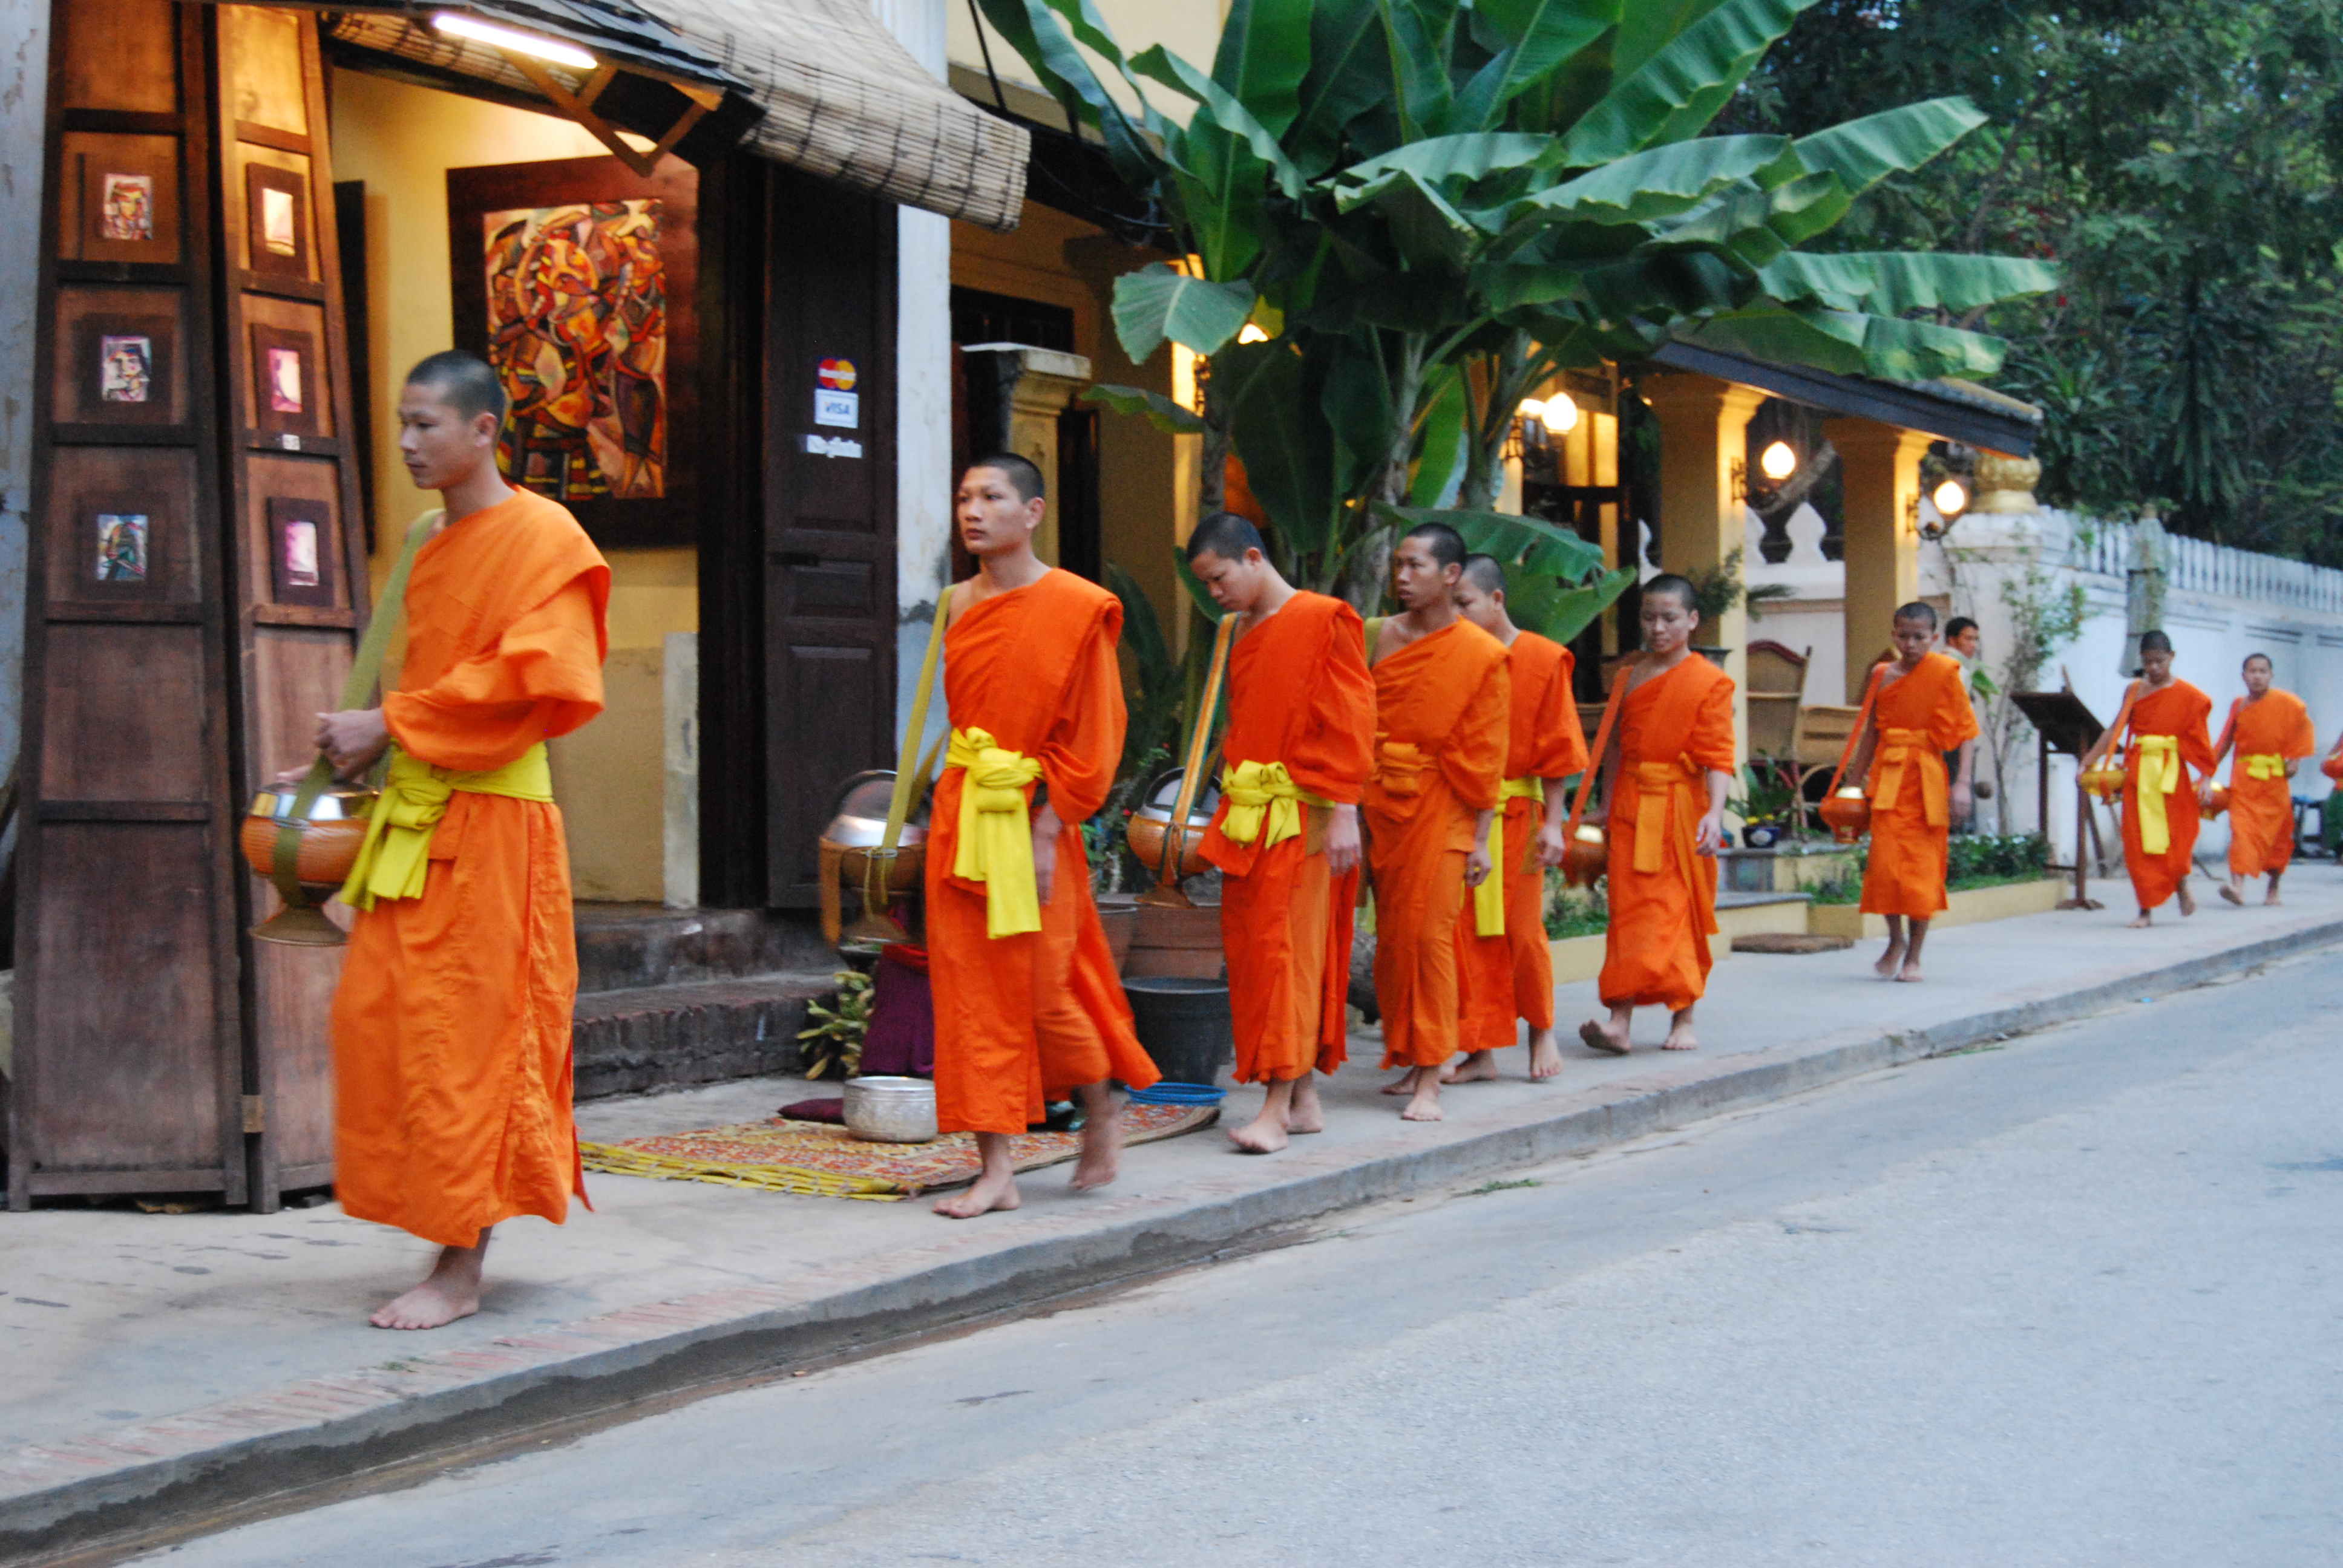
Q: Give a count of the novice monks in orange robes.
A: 9